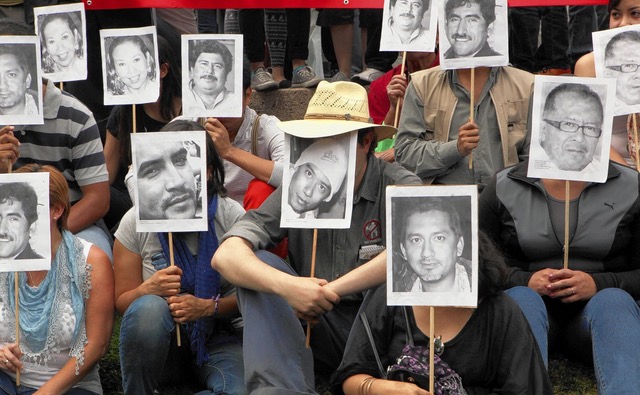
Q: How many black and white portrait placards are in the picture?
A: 12